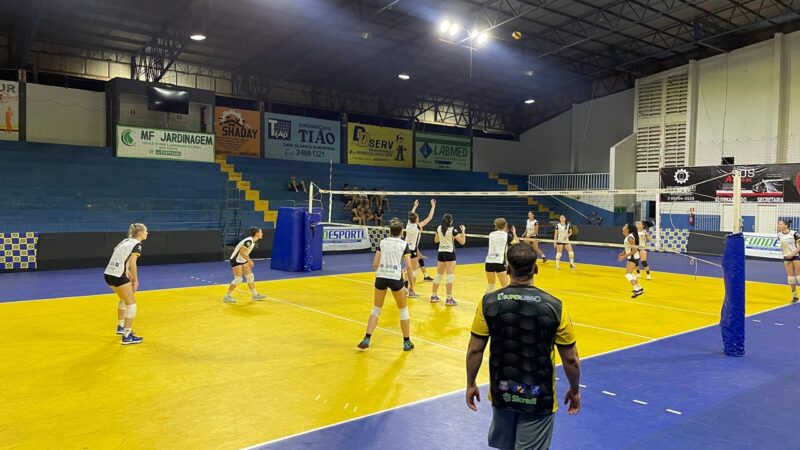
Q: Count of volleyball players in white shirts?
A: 11